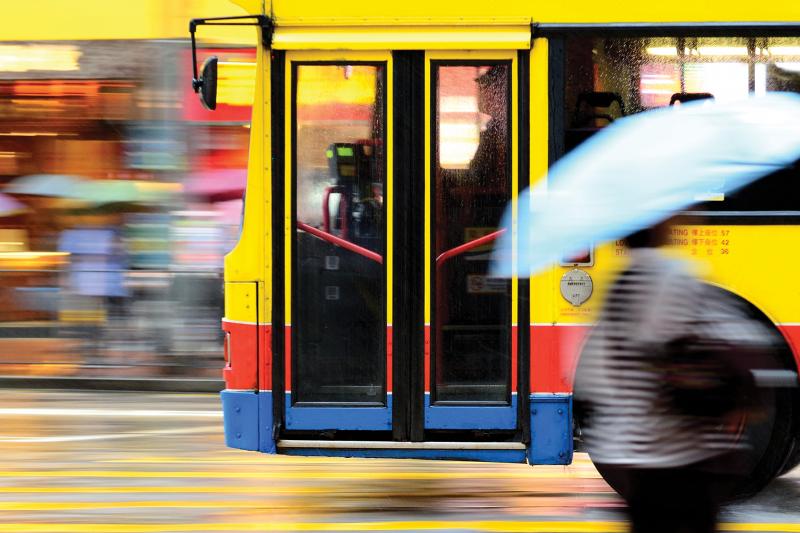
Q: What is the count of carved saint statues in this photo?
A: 0